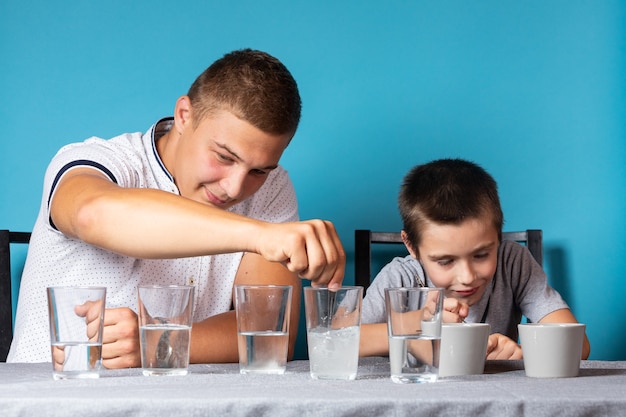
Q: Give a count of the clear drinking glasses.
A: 5